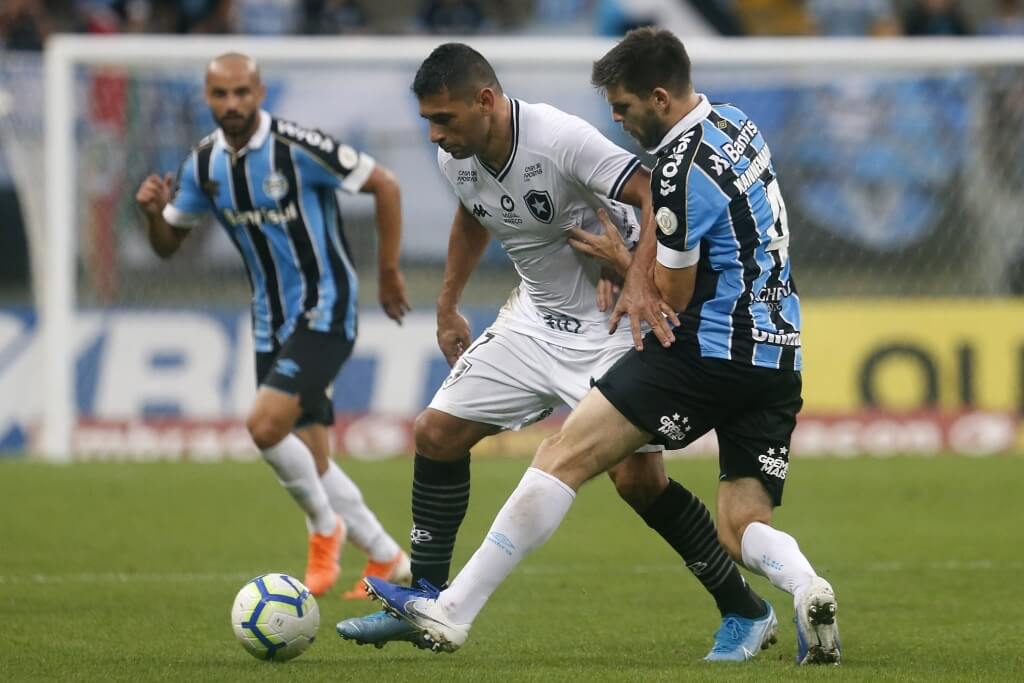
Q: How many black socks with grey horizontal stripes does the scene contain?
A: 2